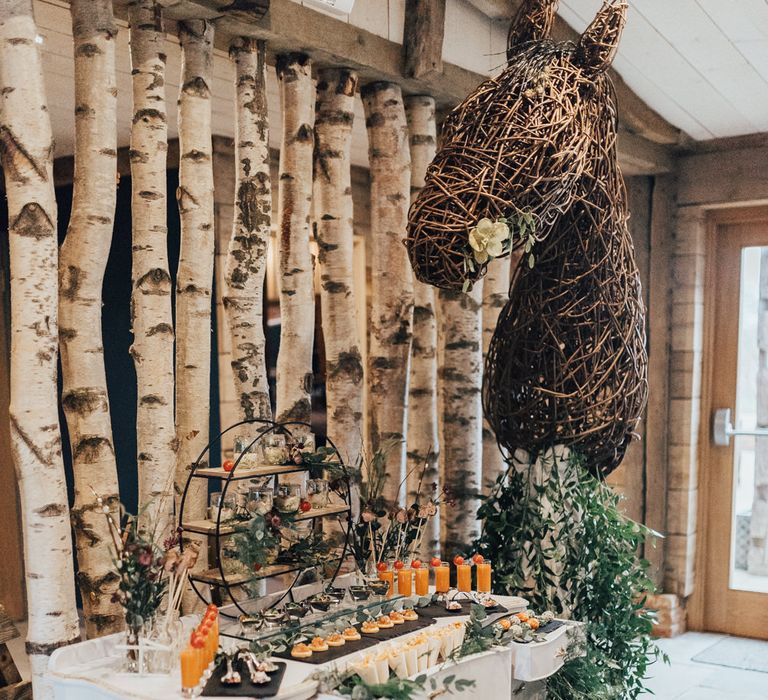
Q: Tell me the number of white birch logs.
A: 11